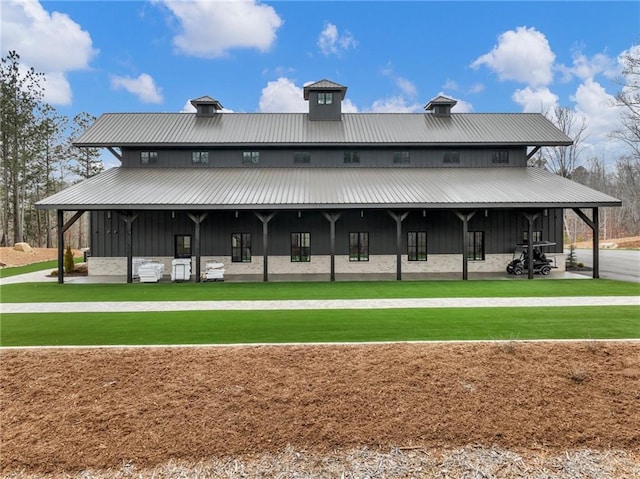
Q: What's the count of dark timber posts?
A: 9